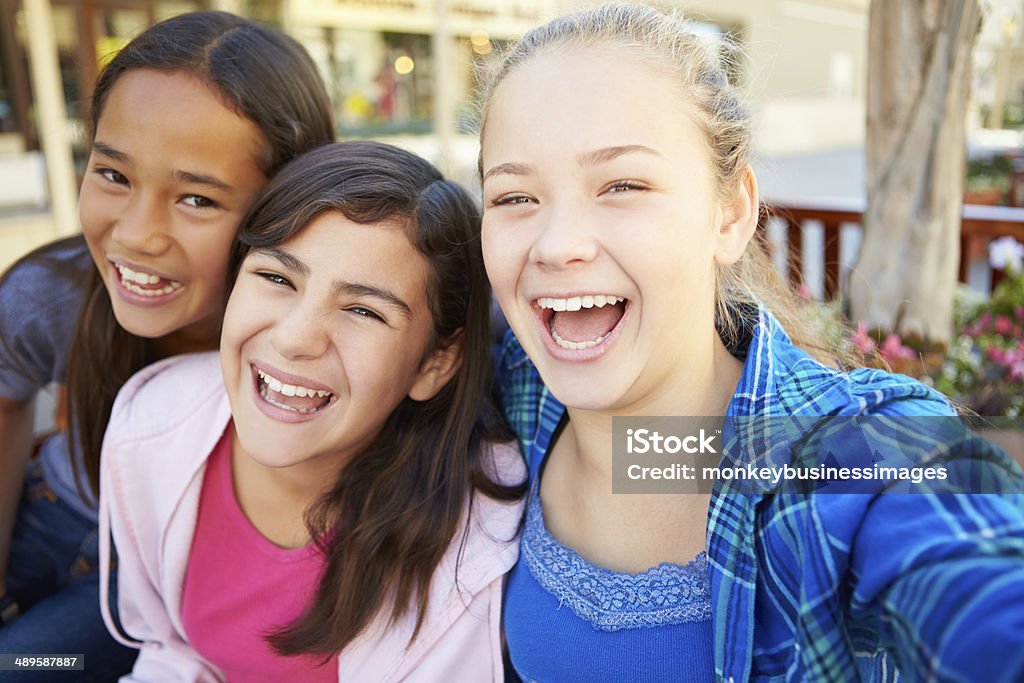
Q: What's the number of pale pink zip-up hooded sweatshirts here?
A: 1